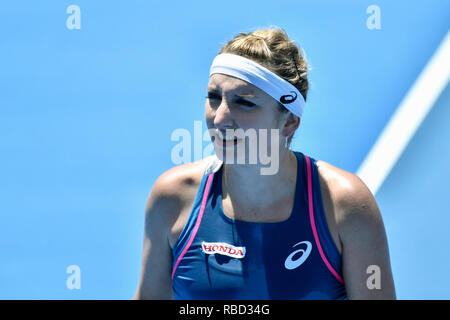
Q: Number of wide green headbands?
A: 0